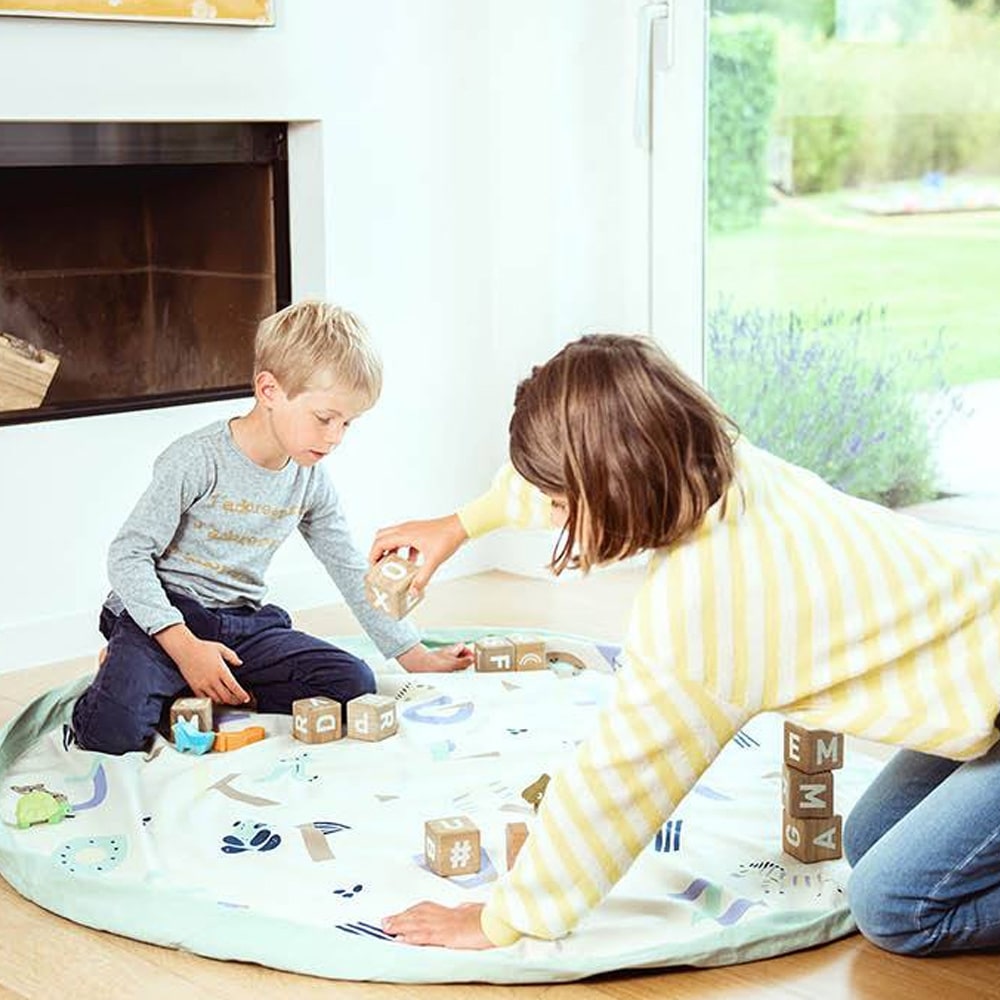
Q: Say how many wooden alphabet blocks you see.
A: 11